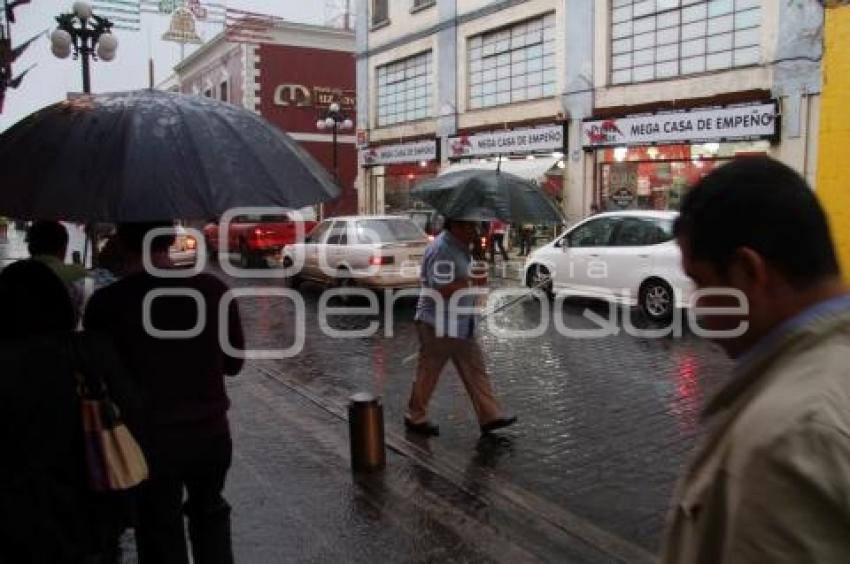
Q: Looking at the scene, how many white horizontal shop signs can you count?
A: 3